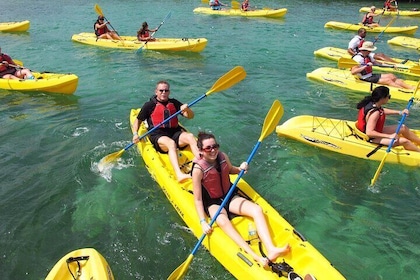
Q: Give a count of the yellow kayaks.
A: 12